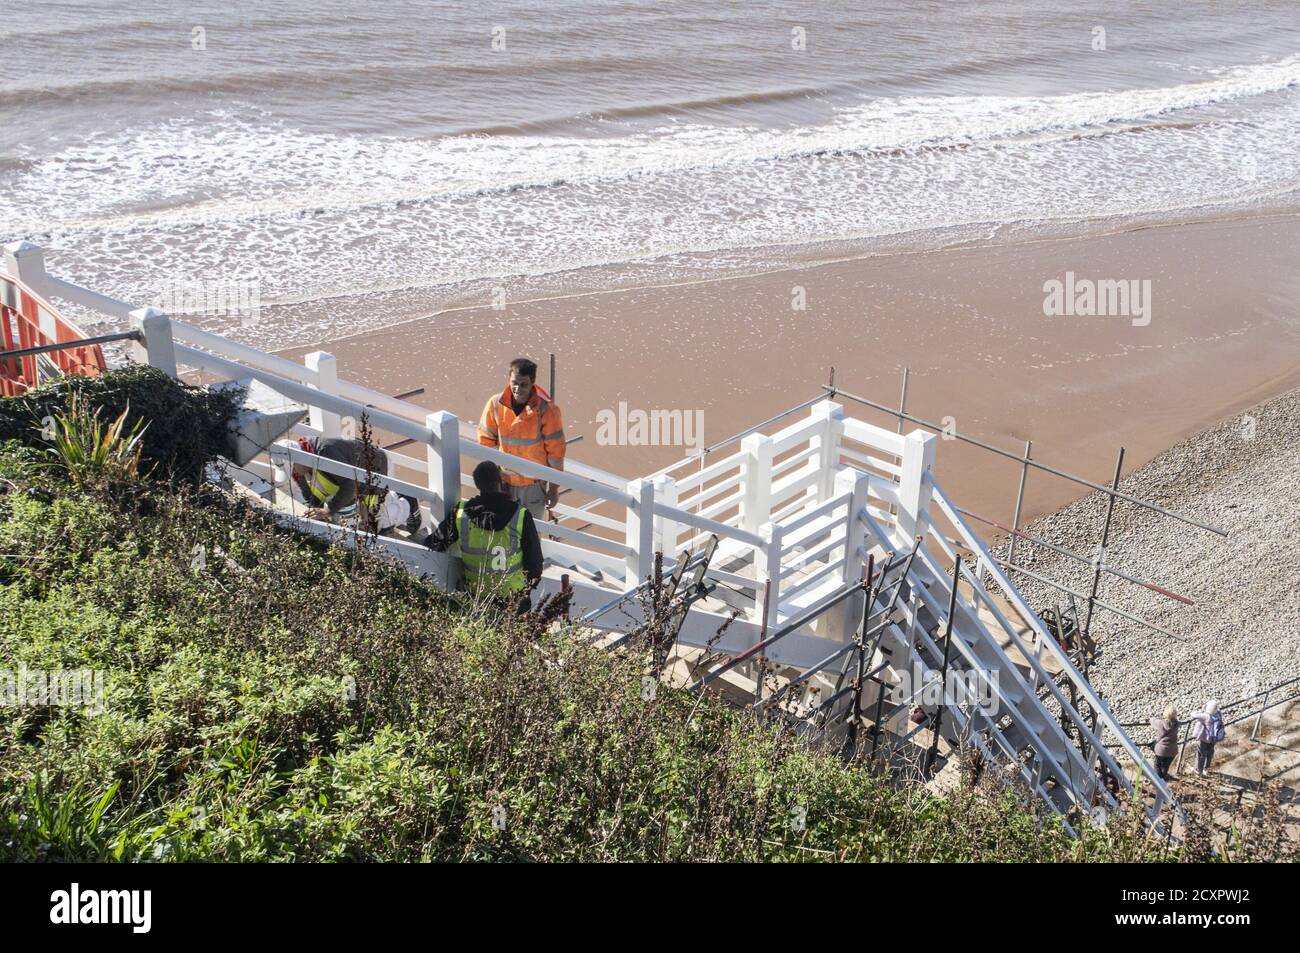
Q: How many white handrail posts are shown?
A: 11